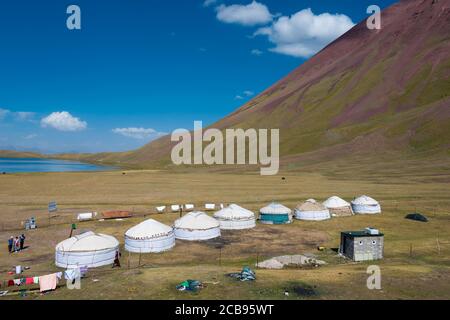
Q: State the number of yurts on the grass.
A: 8